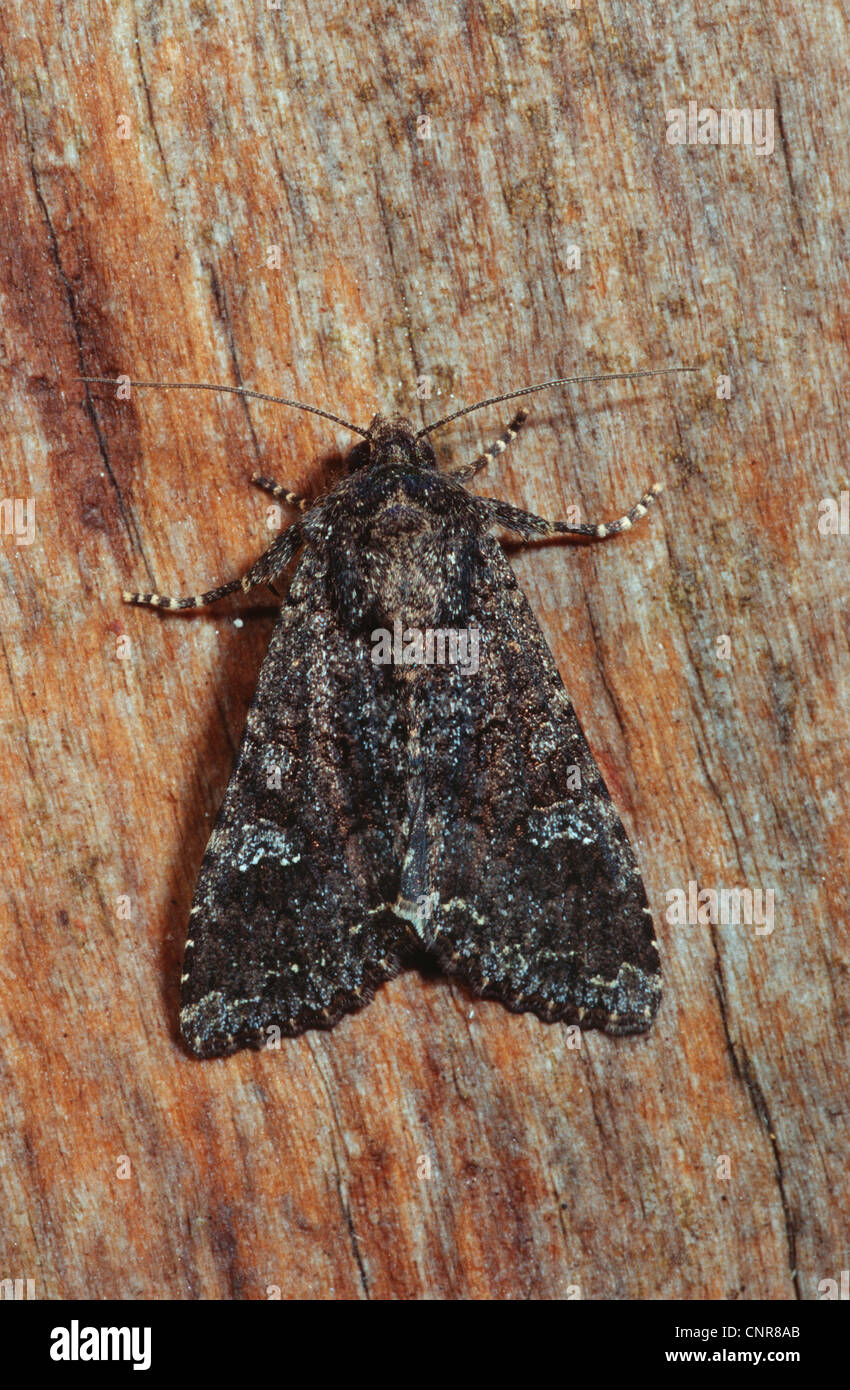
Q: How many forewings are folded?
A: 2